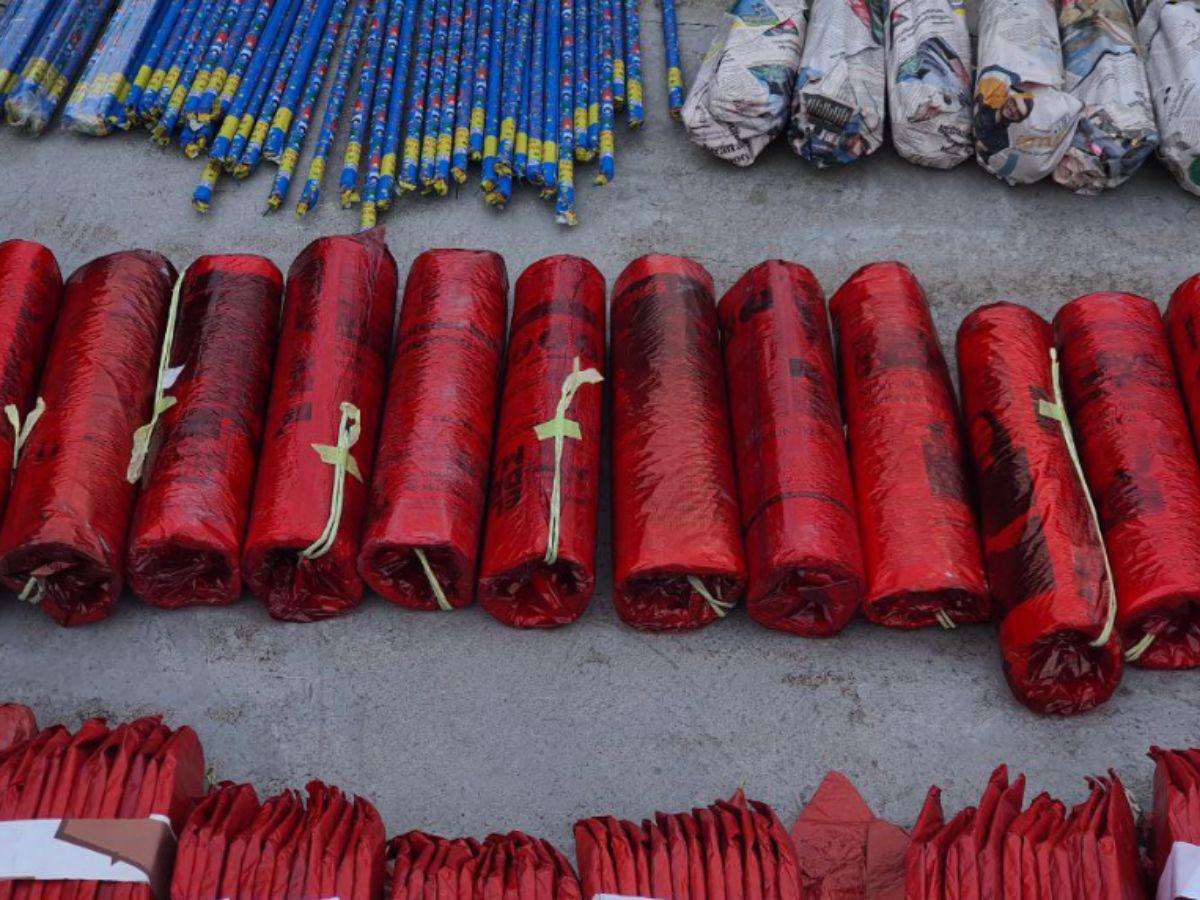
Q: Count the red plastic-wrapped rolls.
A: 12